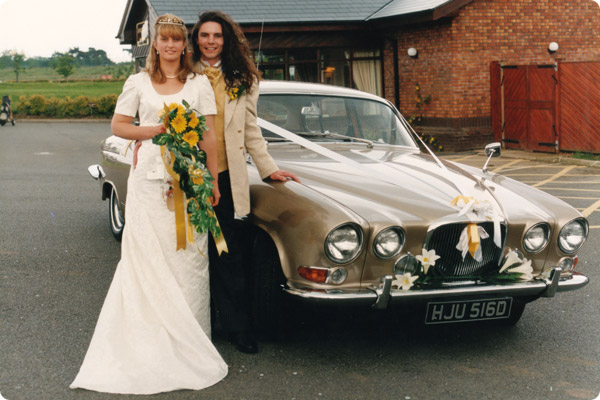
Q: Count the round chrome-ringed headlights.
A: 4